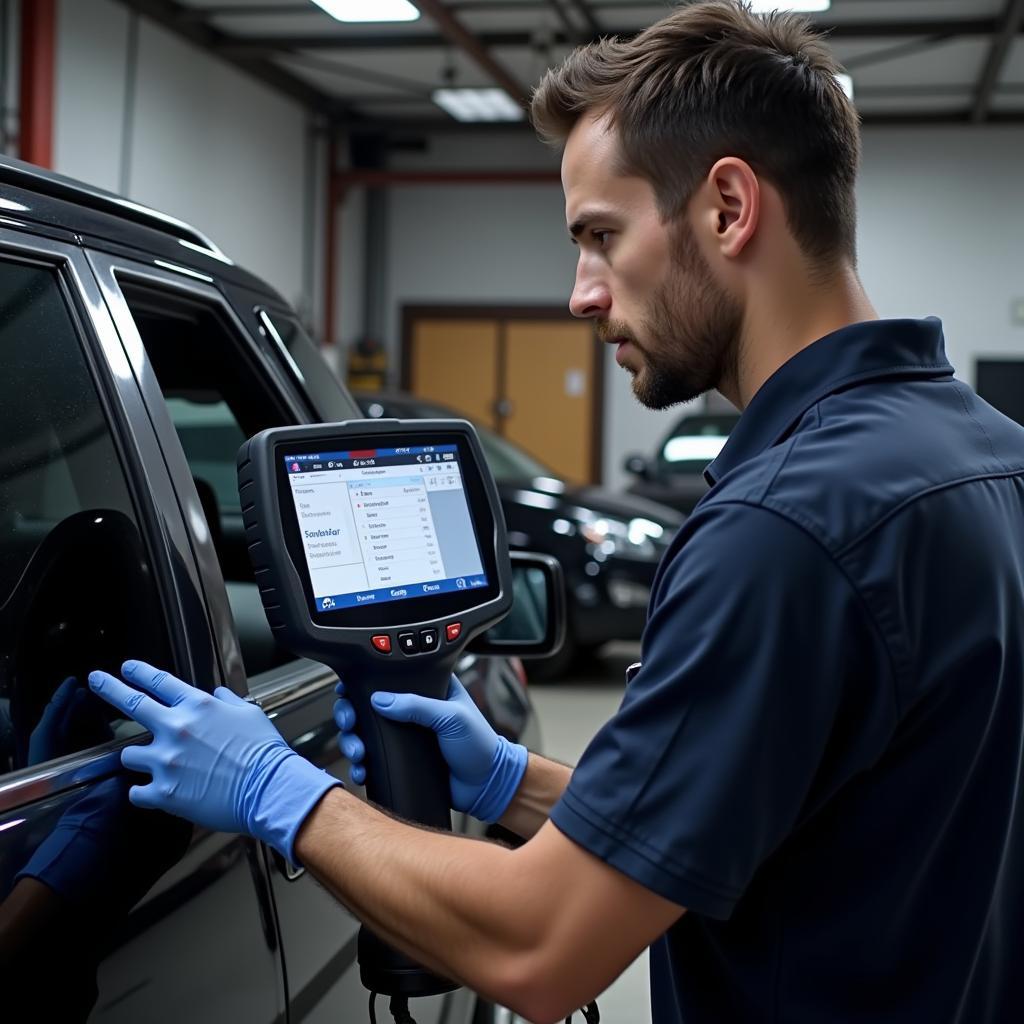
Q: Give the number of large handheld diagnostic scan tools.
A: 1